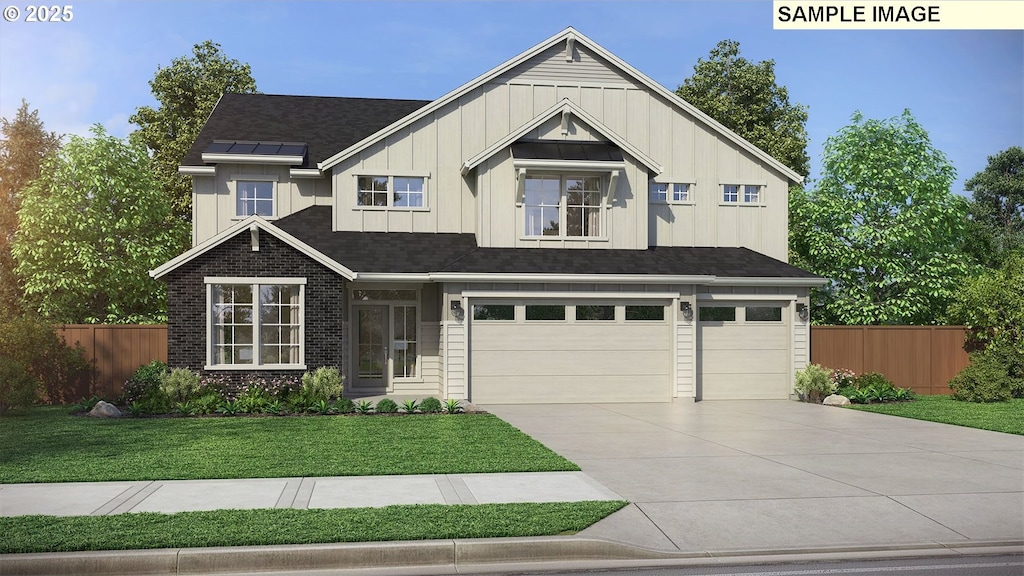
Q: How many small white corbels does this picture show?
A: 5